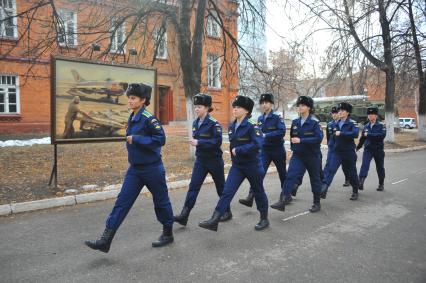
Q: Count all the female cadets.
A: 8